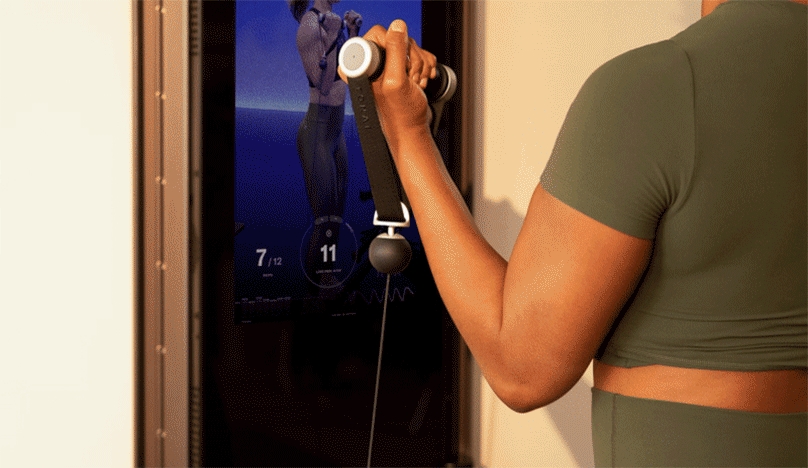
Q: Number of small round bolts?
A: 6